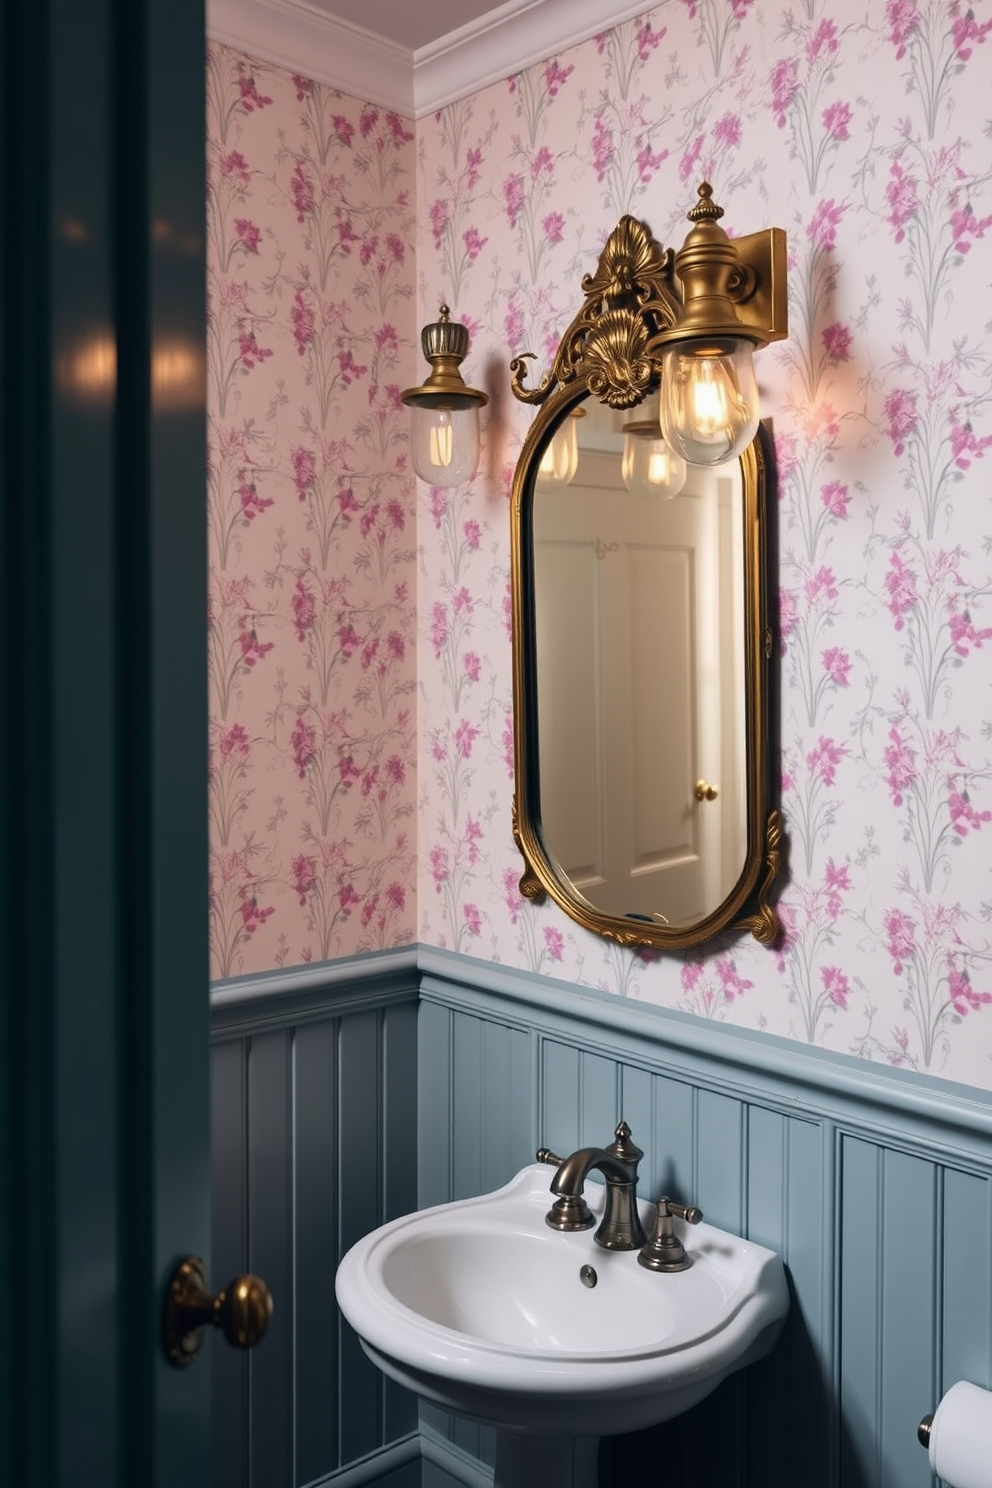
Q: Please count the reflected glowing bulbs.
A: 2